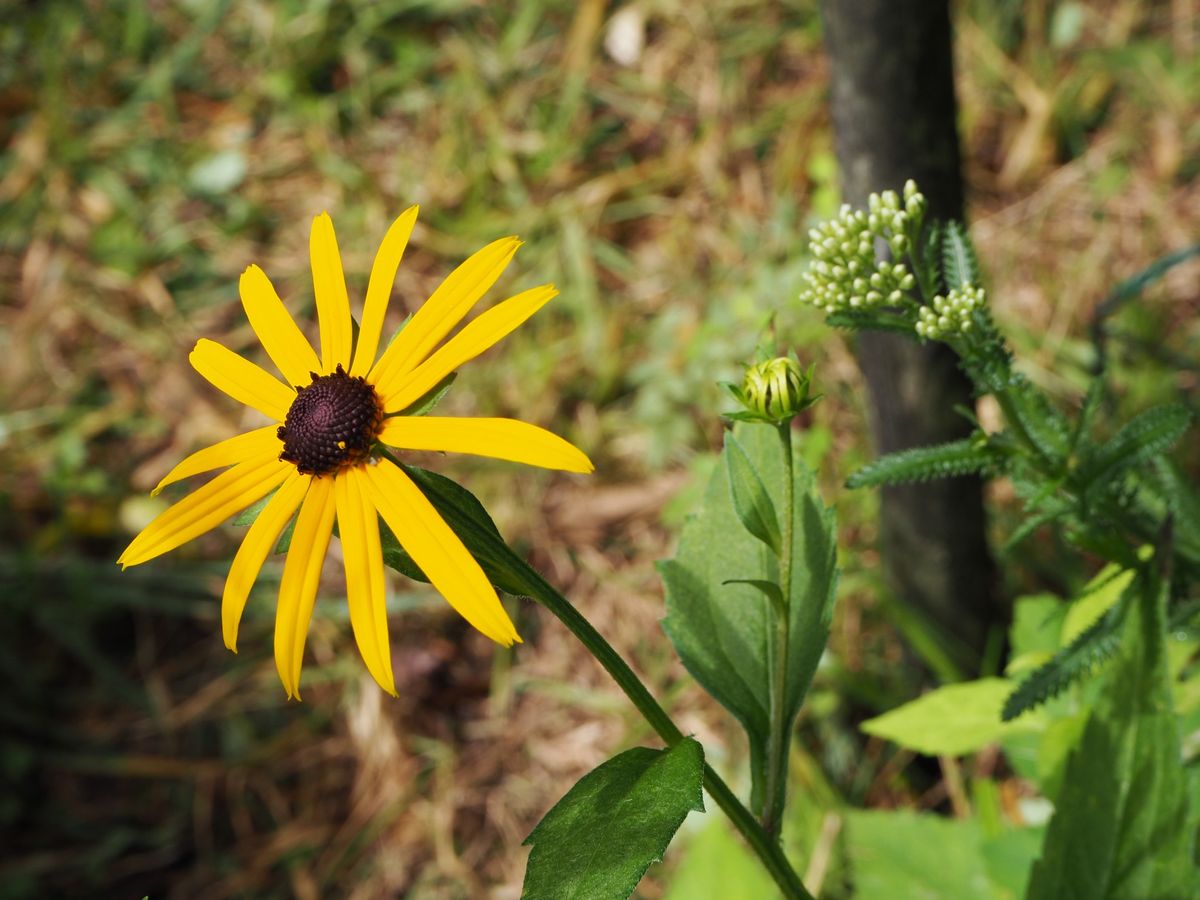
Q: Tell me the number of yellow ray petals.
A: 13